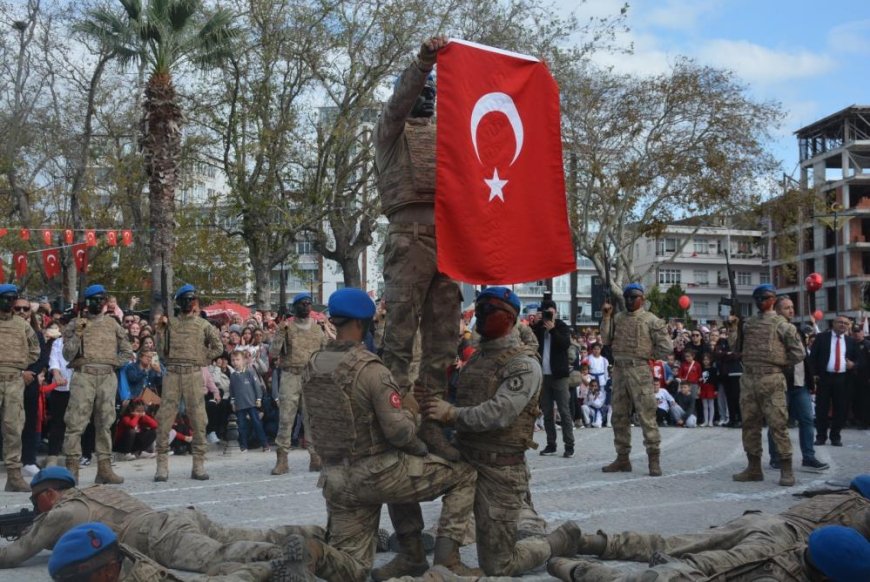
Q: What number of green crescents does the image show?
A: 0